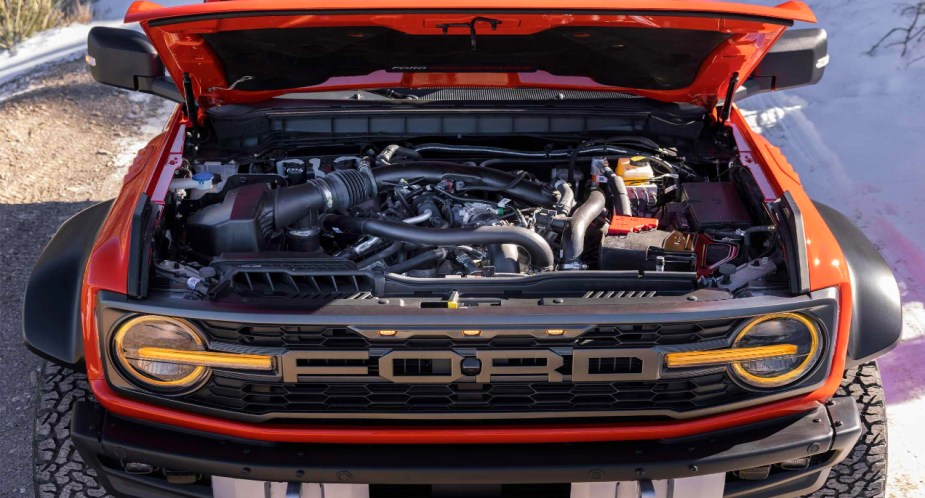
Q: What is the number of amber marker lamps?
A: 3